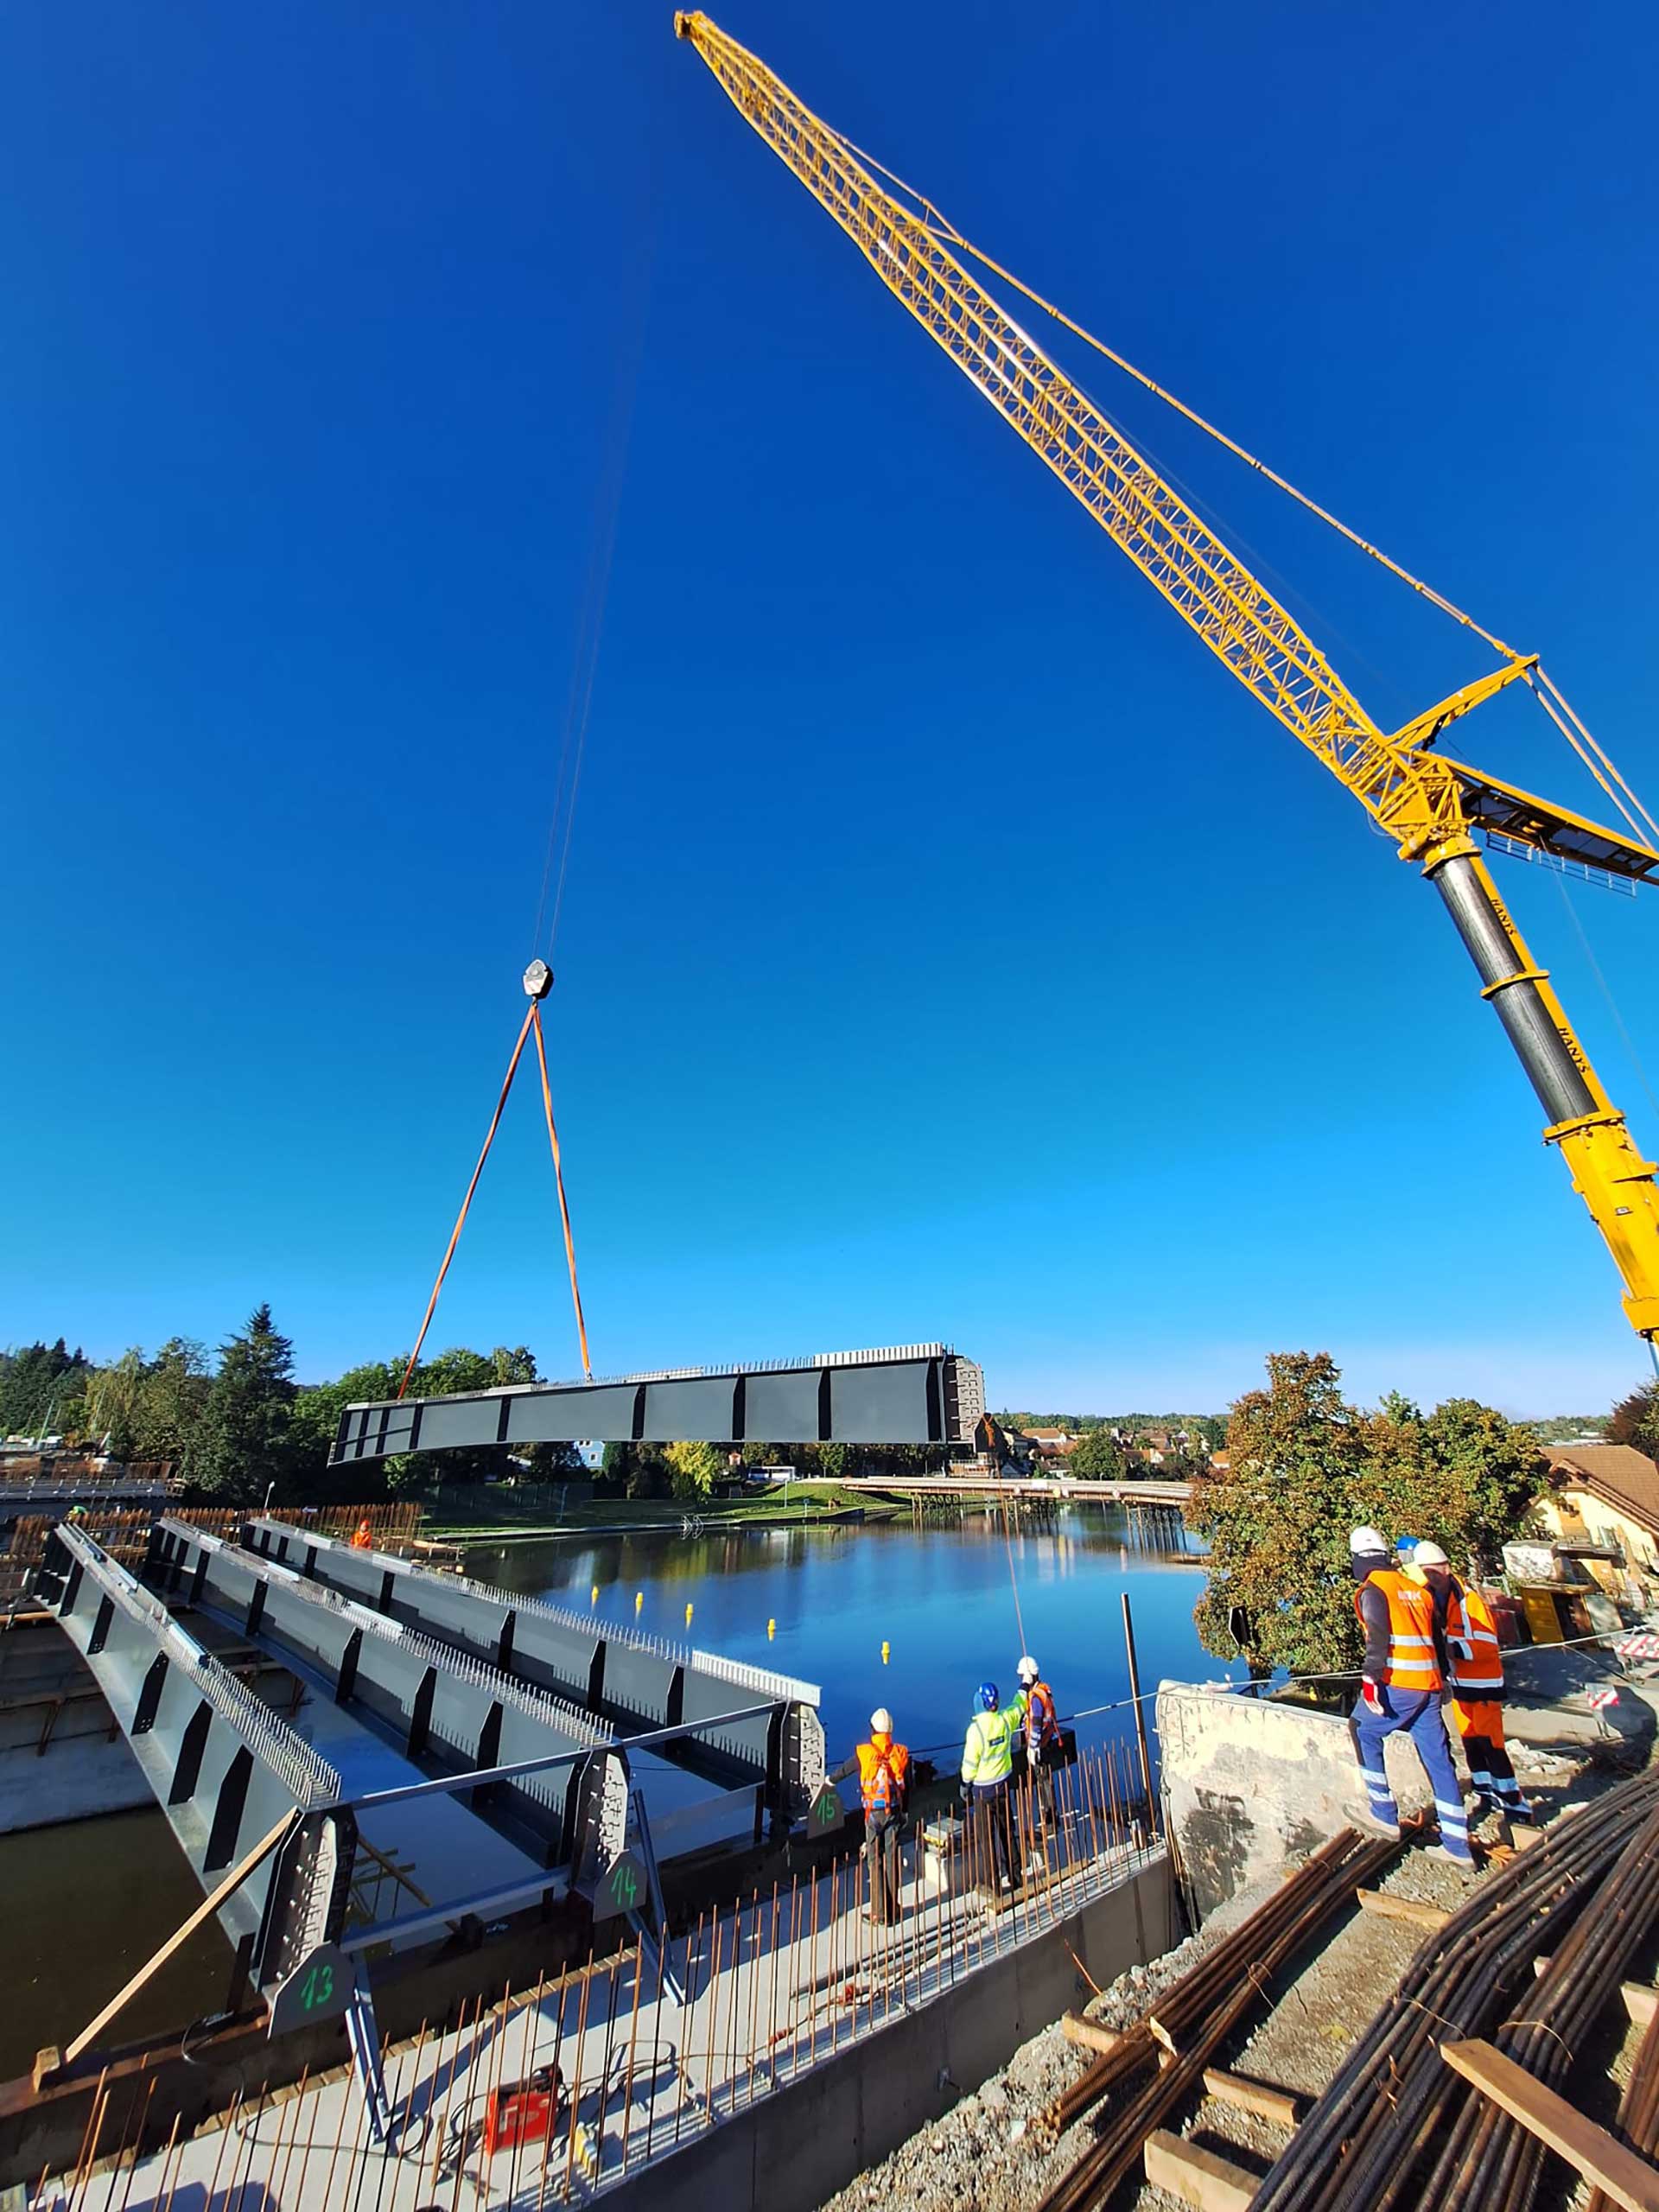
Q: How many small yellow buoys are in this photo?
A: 5